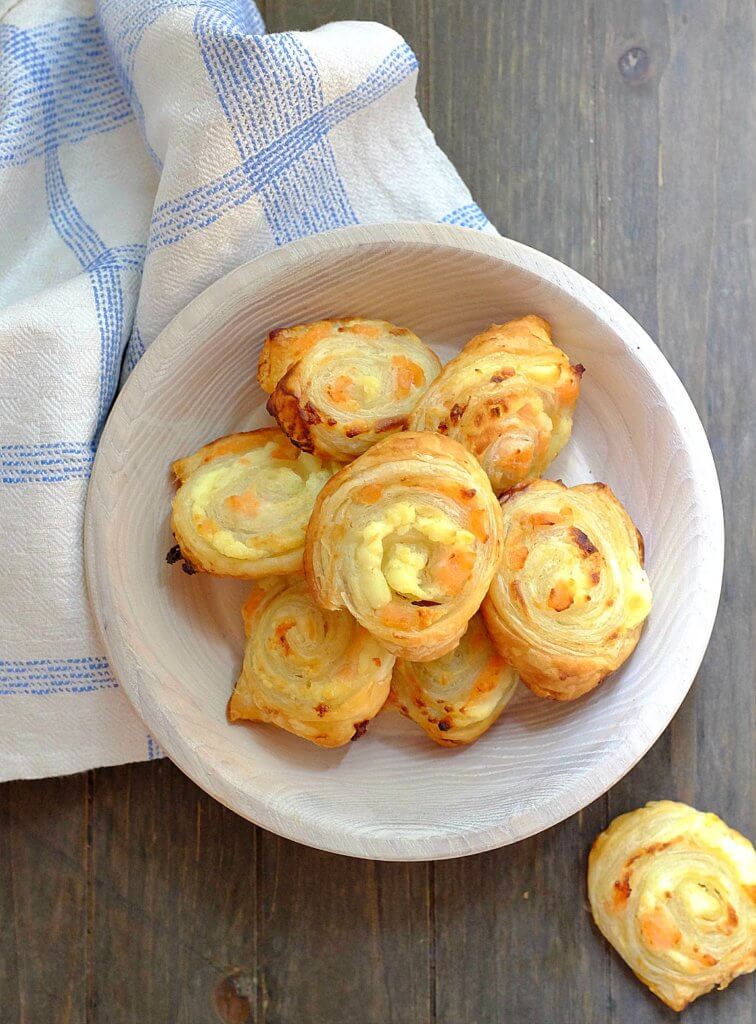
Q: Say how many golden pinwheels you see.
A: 8